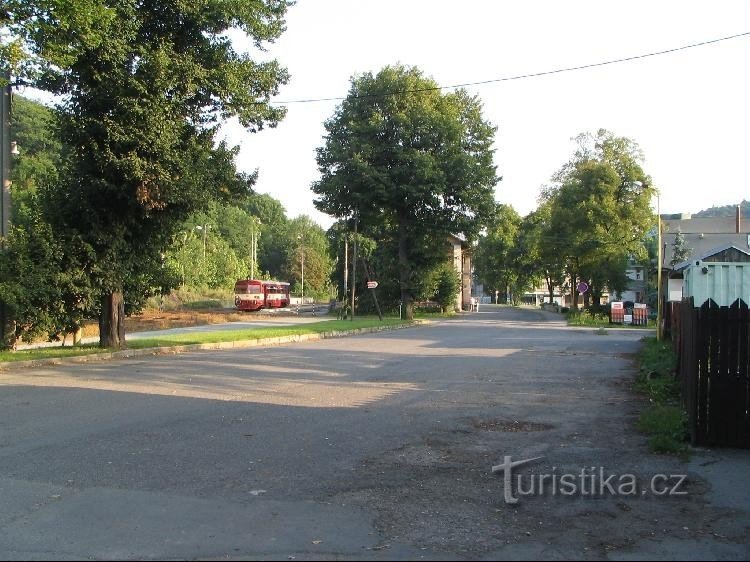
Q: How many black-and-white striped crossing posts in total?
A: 2